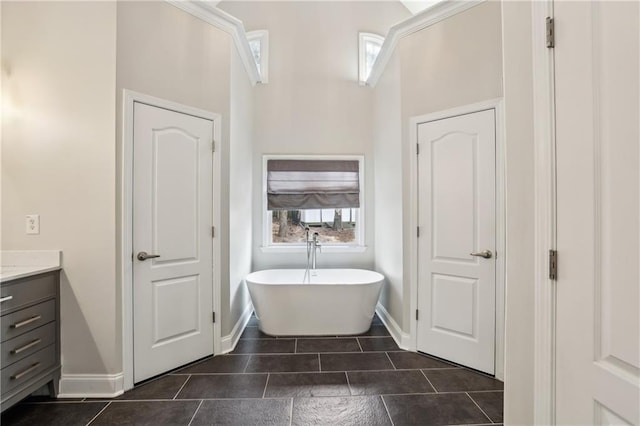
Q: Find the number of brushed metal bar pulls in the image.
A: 4